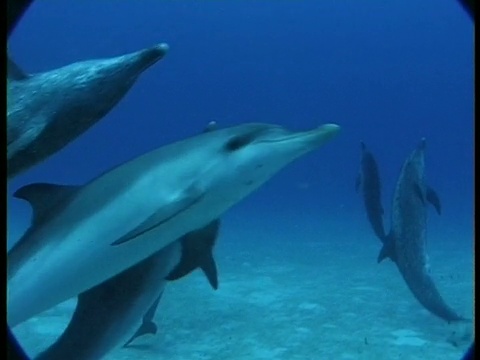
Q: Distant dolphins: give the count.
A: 2